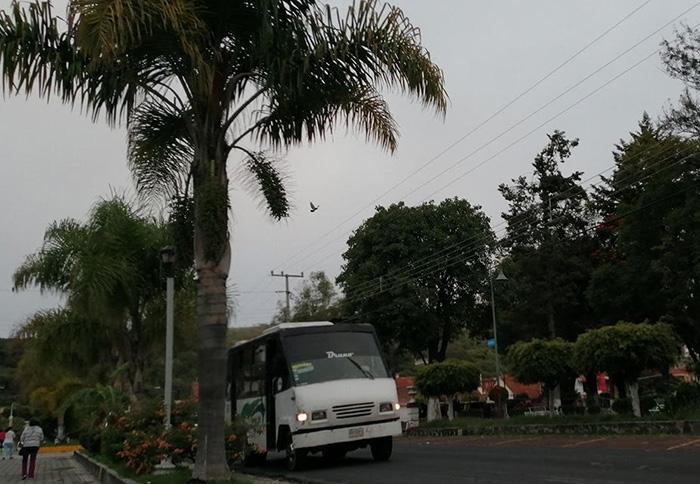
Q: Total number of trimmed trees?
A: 3